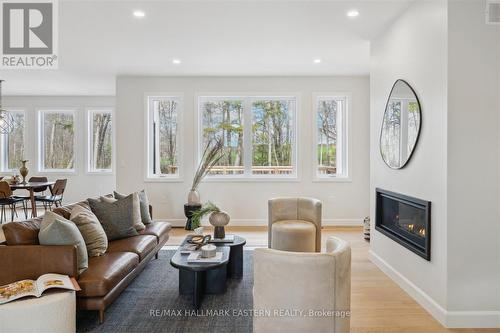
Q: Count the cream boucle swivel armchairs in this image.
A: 2